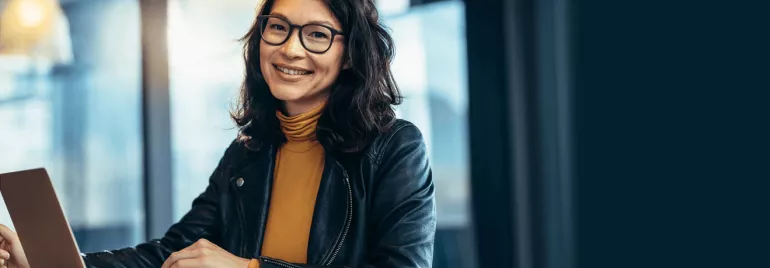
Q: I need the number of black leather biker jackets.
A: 1